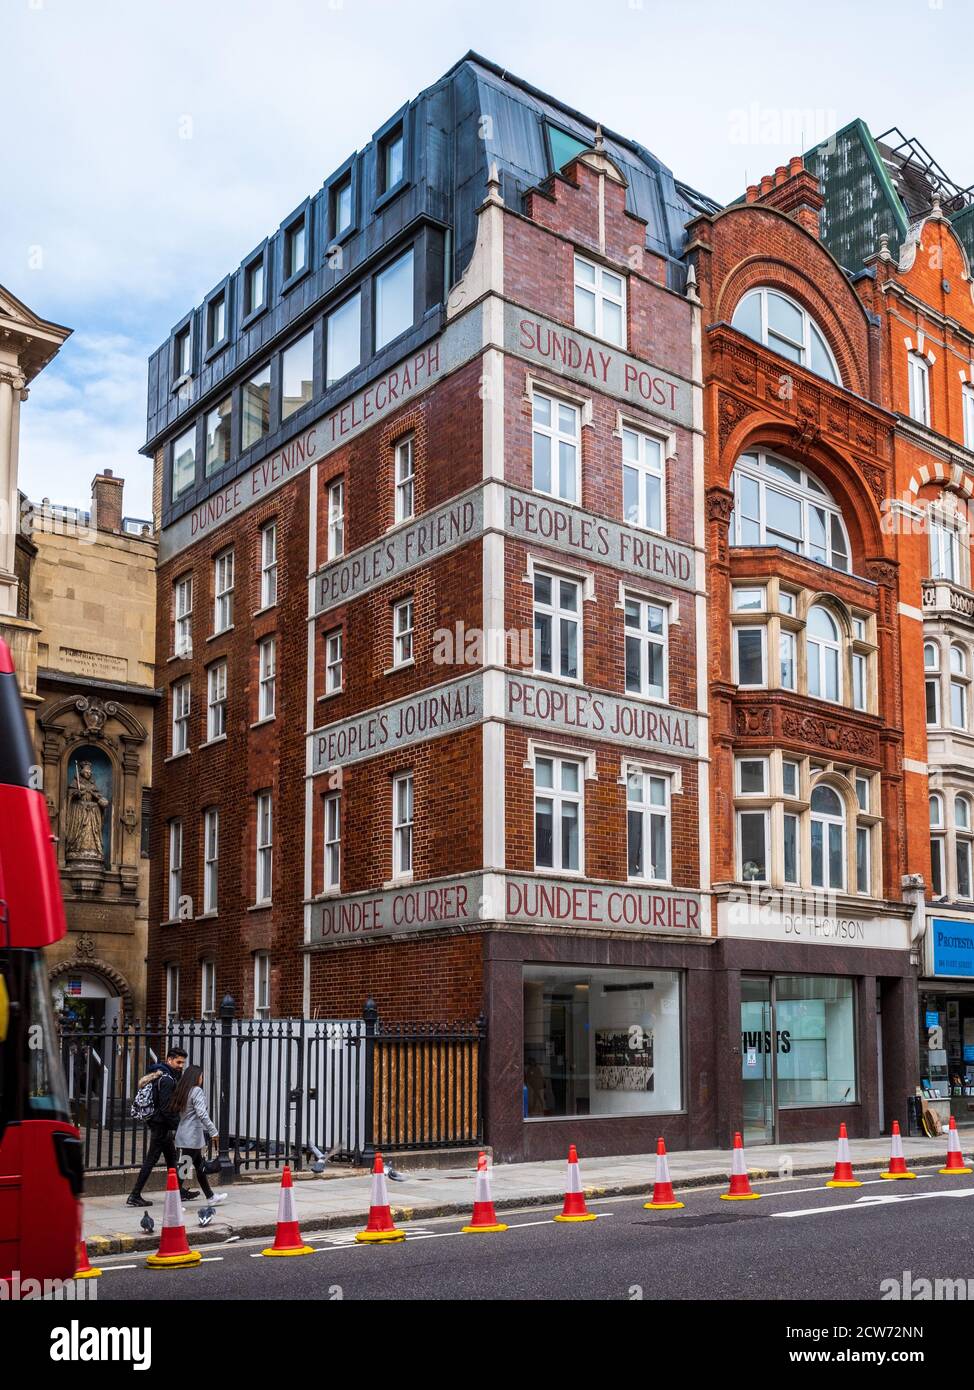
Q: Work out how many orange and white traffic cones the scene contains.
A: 11